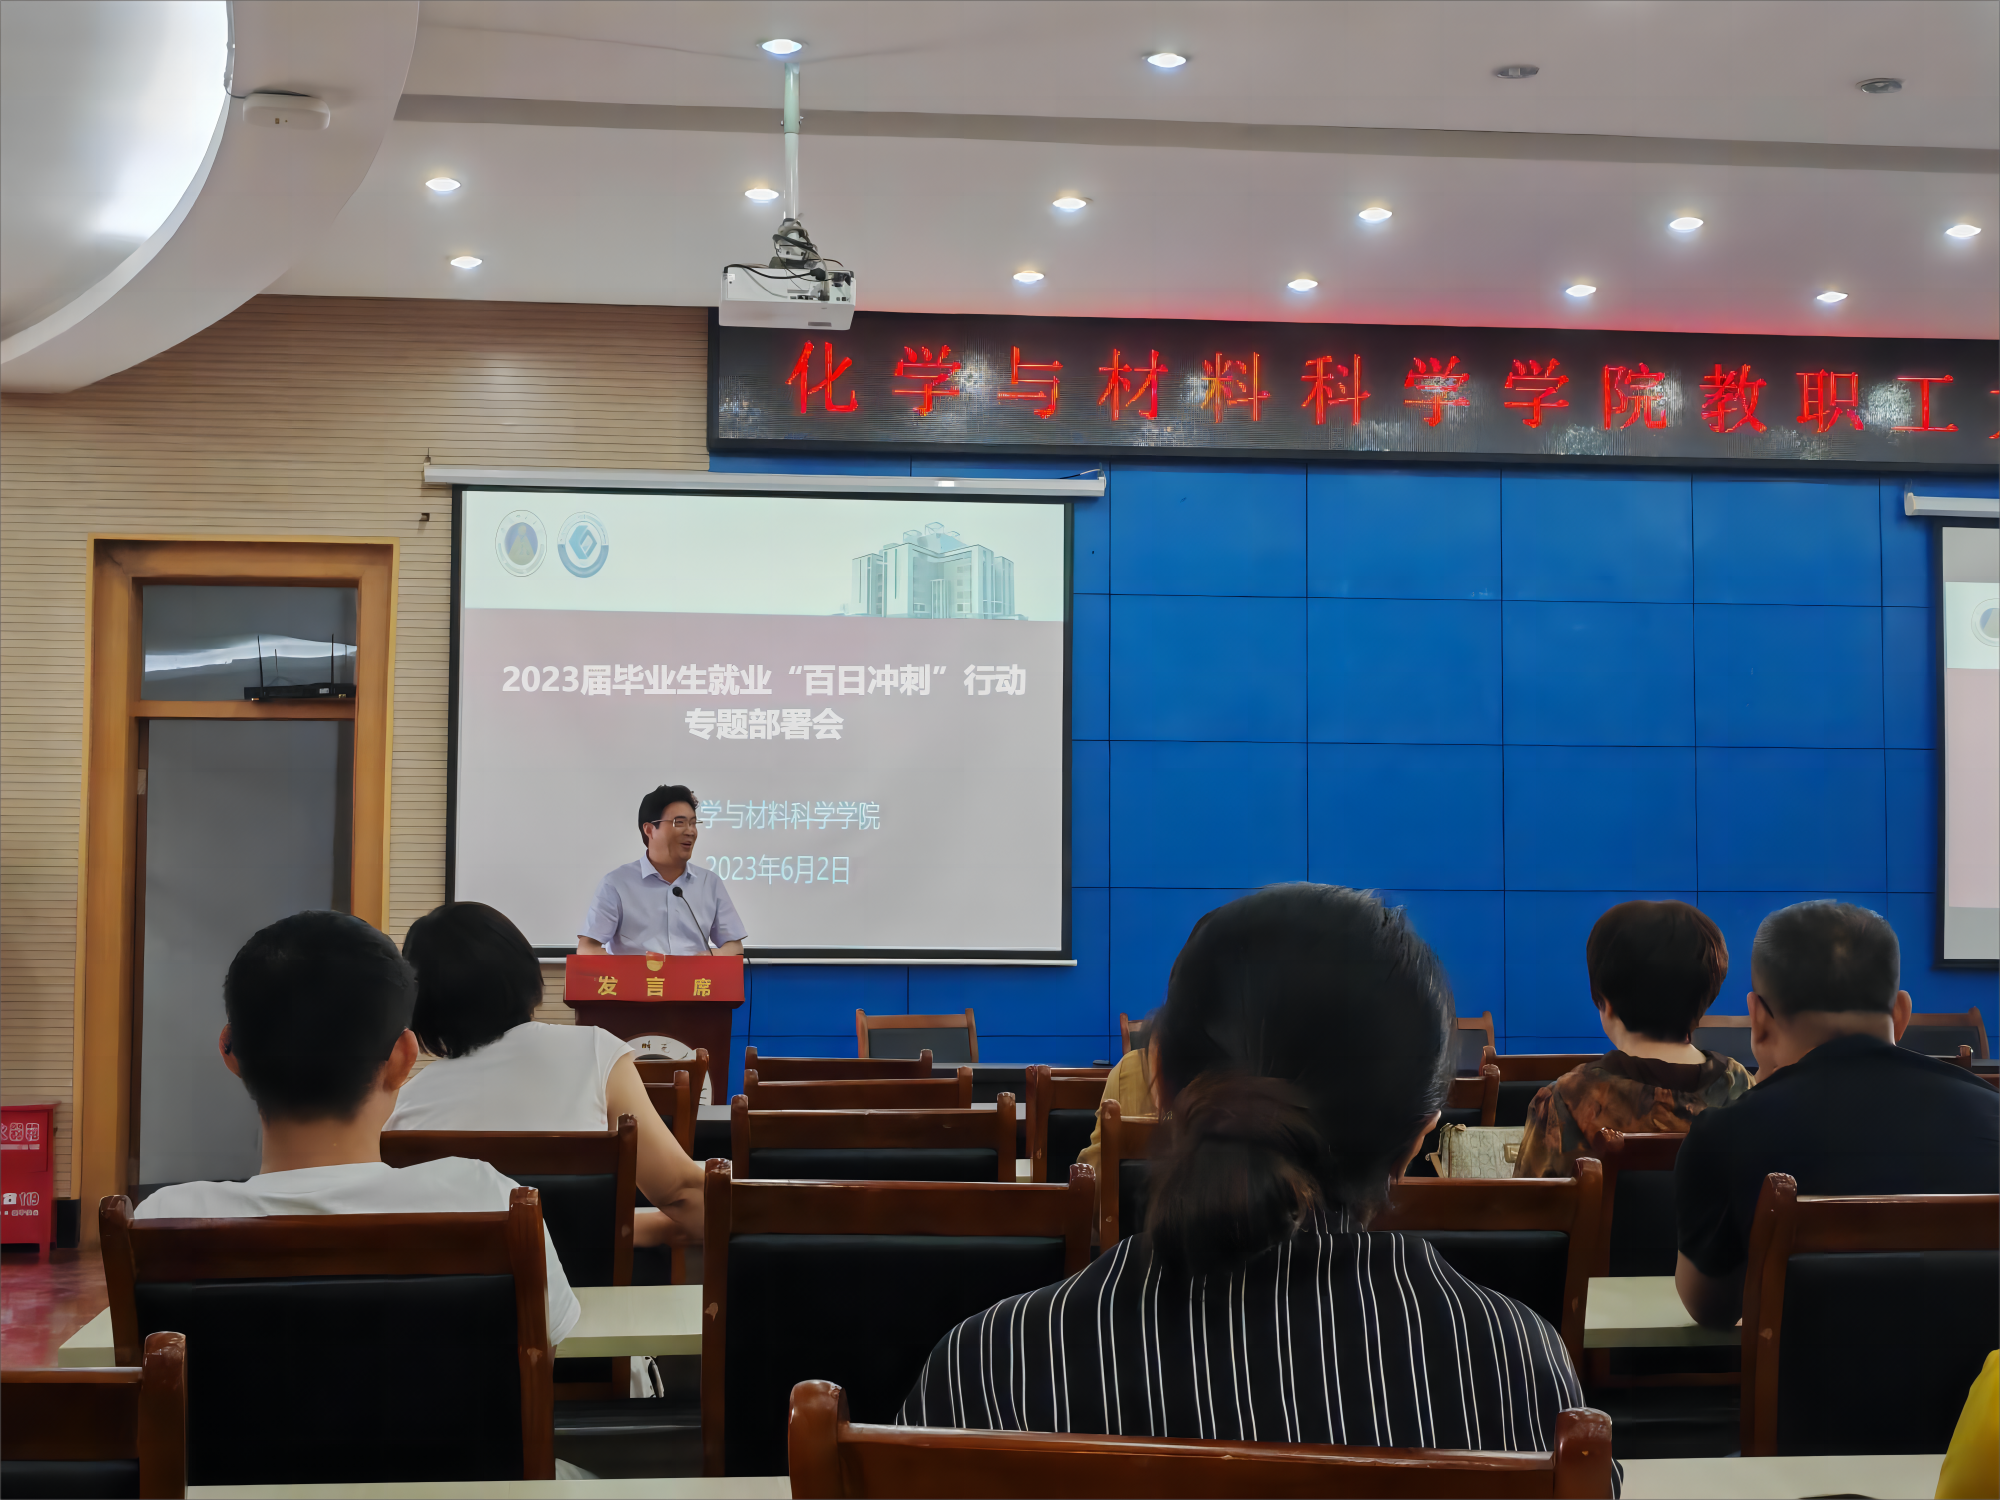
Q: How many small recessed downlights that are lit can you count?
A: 13